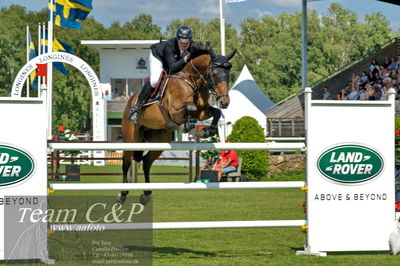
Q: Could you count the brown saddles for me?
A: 1